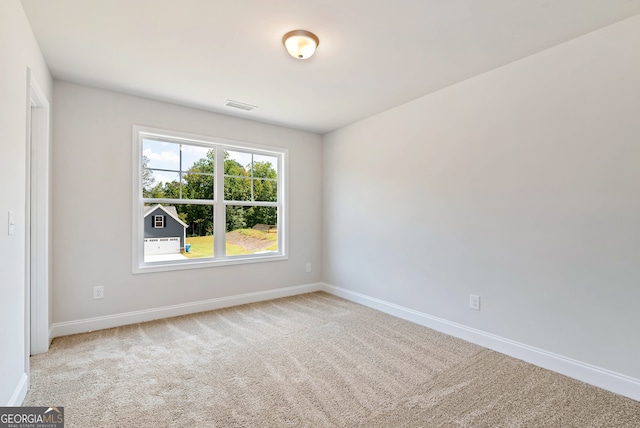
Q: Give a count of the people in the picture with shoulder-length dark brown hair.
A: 0